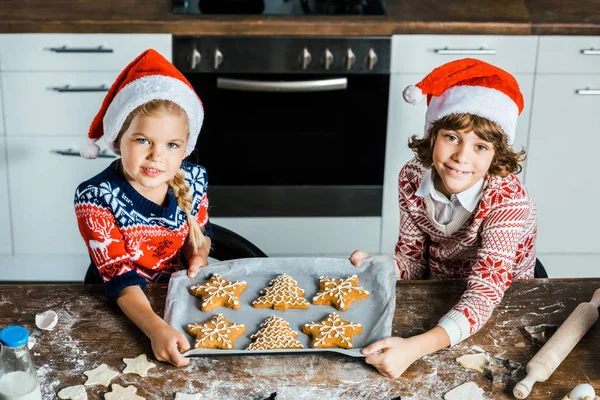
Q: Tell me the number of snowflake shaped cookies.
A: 4